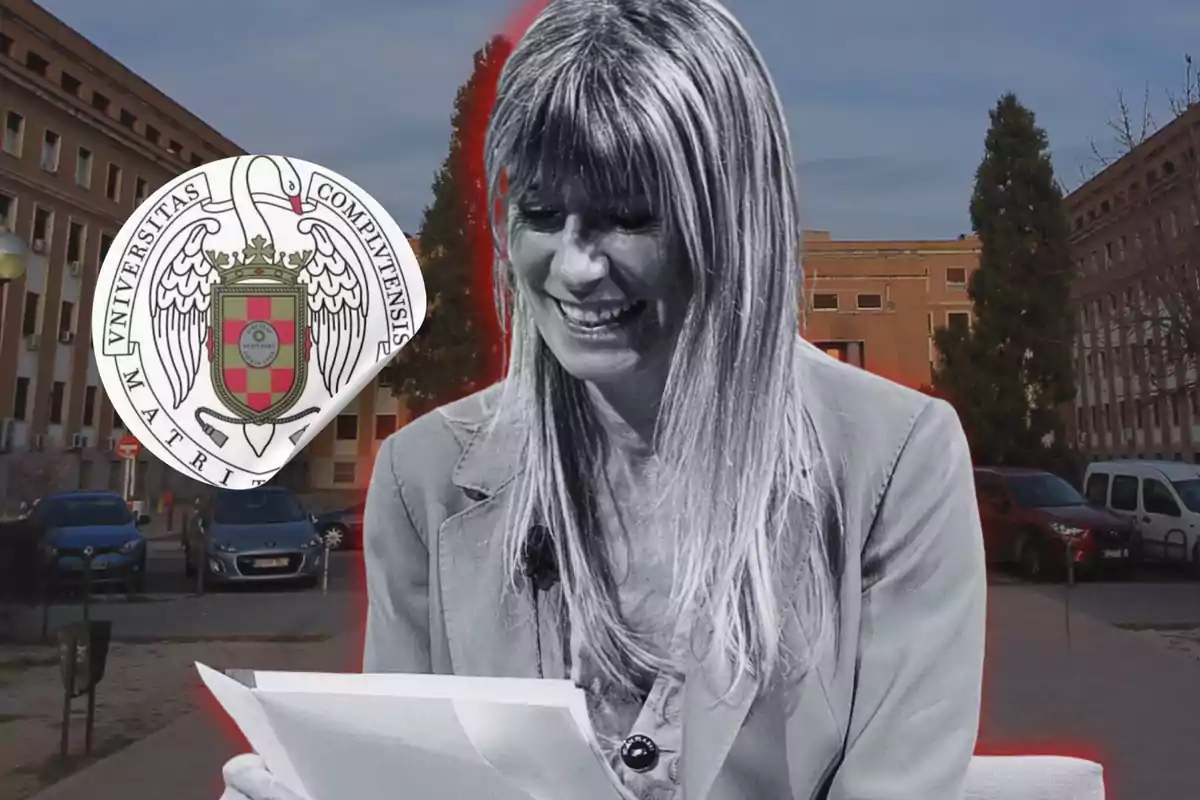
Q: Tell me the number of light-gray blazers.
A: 1